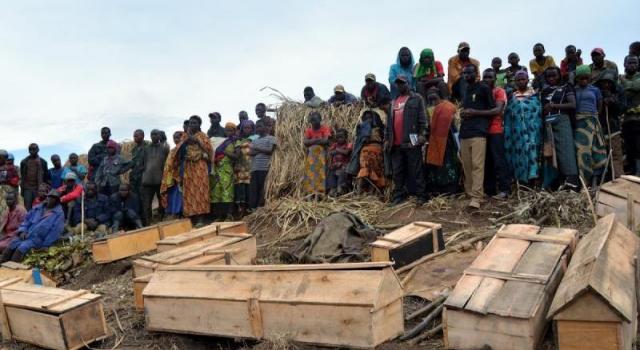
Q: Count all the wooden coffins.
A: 11